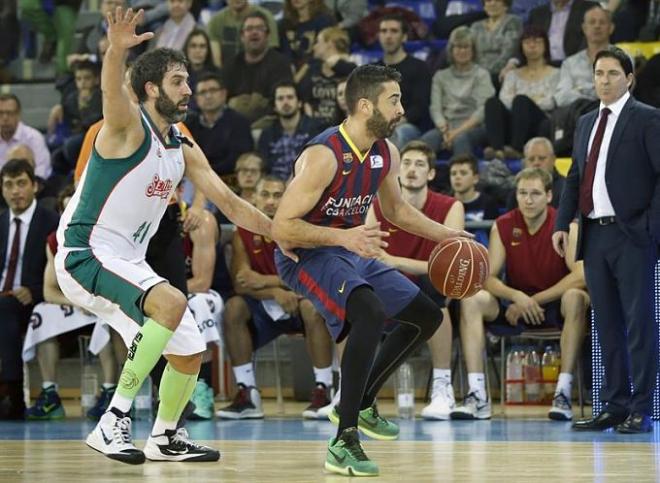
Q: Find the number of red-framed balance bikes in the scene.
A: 0